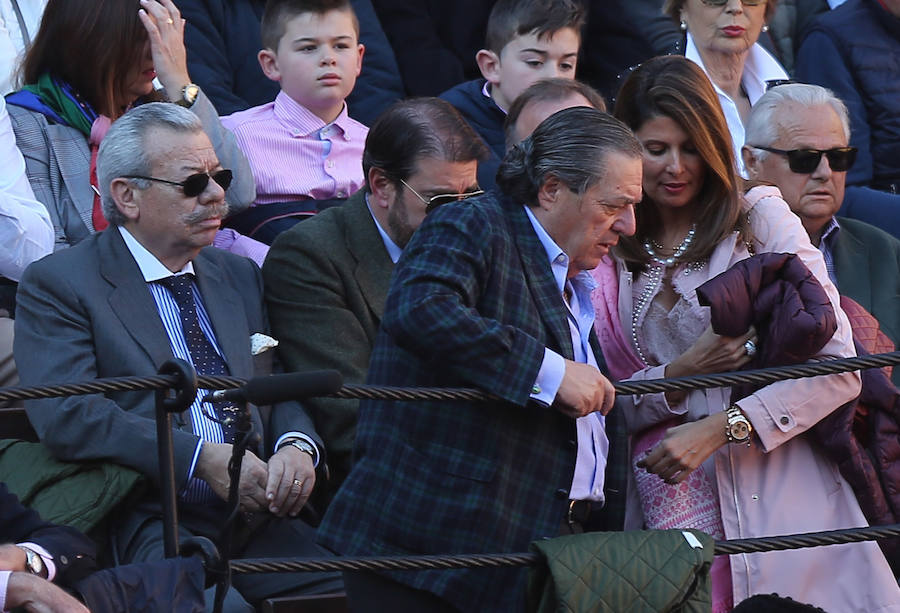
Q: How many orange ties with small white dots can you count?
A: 0